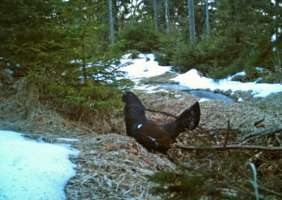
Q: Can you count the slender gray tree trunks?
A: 5